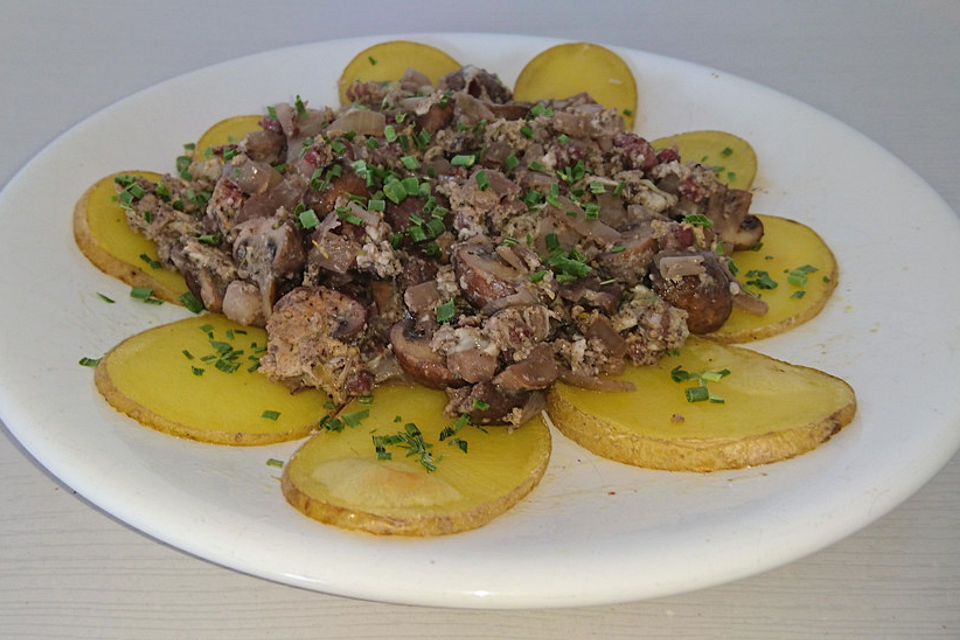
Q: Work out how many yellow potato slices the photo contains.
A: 9